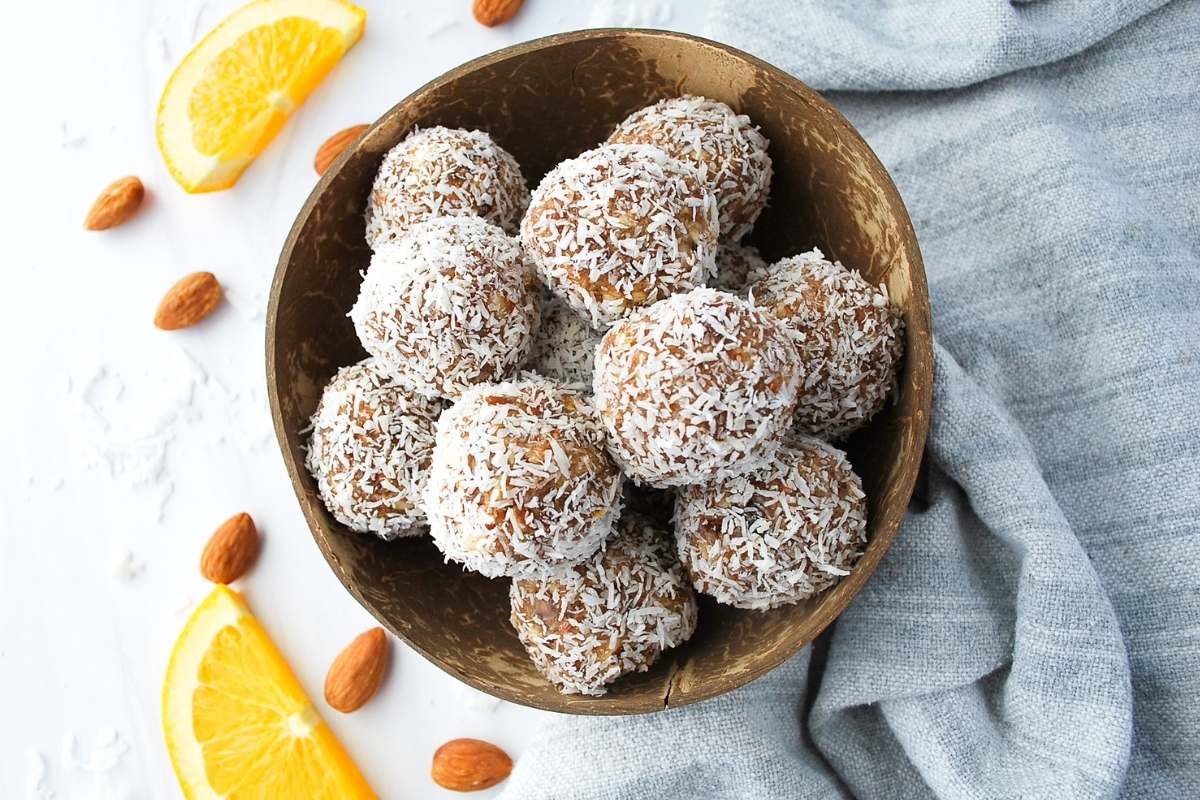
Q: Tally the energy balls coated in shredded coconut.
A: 12